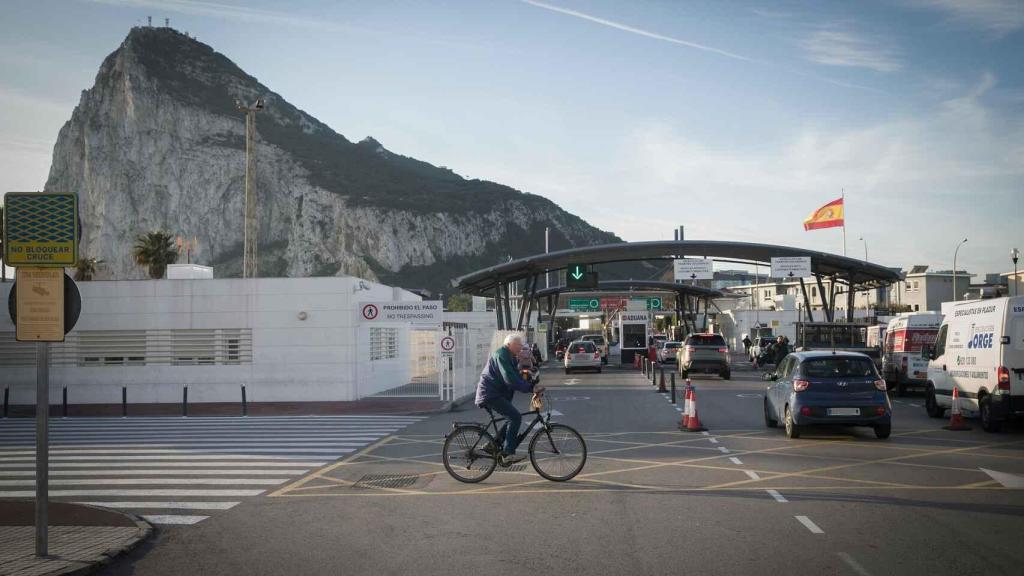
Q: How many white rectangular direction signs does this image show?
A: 2